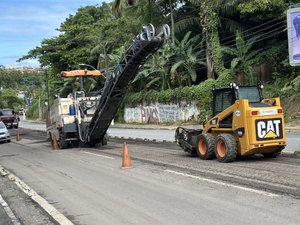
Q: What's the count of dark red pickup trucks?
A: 1